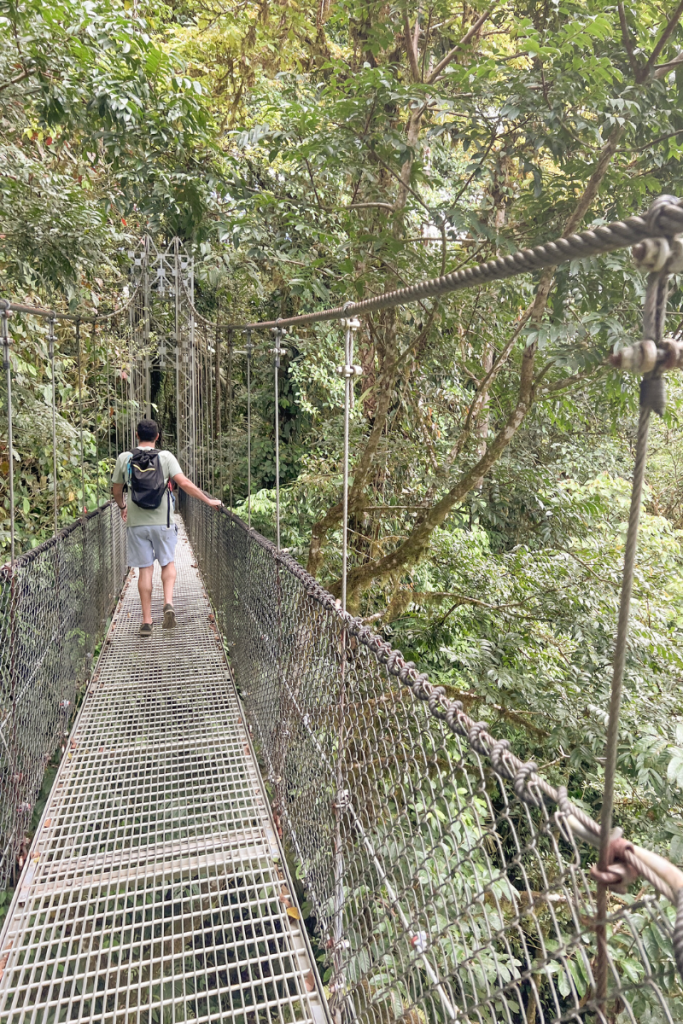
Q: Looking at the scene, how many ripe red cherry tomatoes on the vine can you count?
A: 0